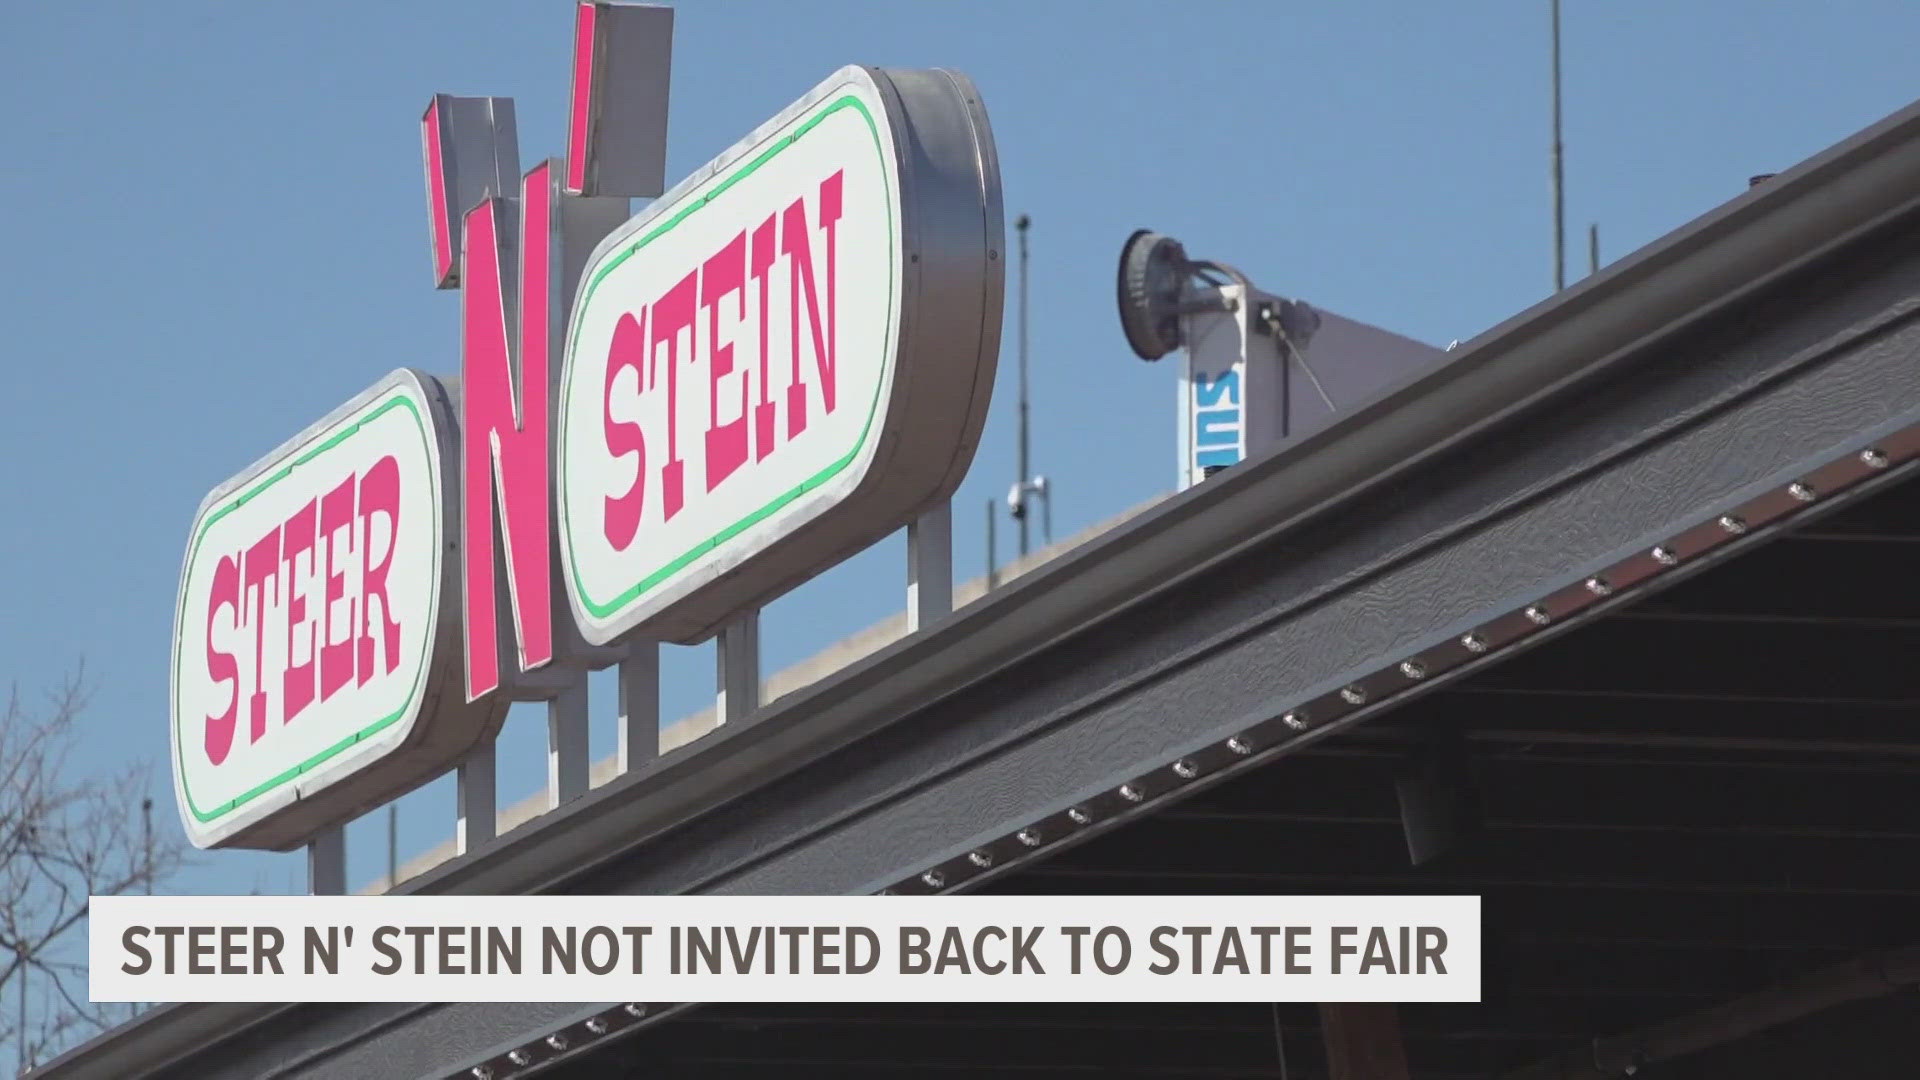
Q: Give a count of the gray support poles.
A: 6